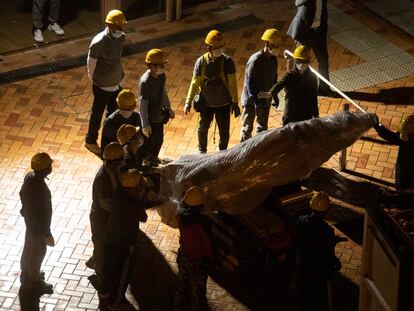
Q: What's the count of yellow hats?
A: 13